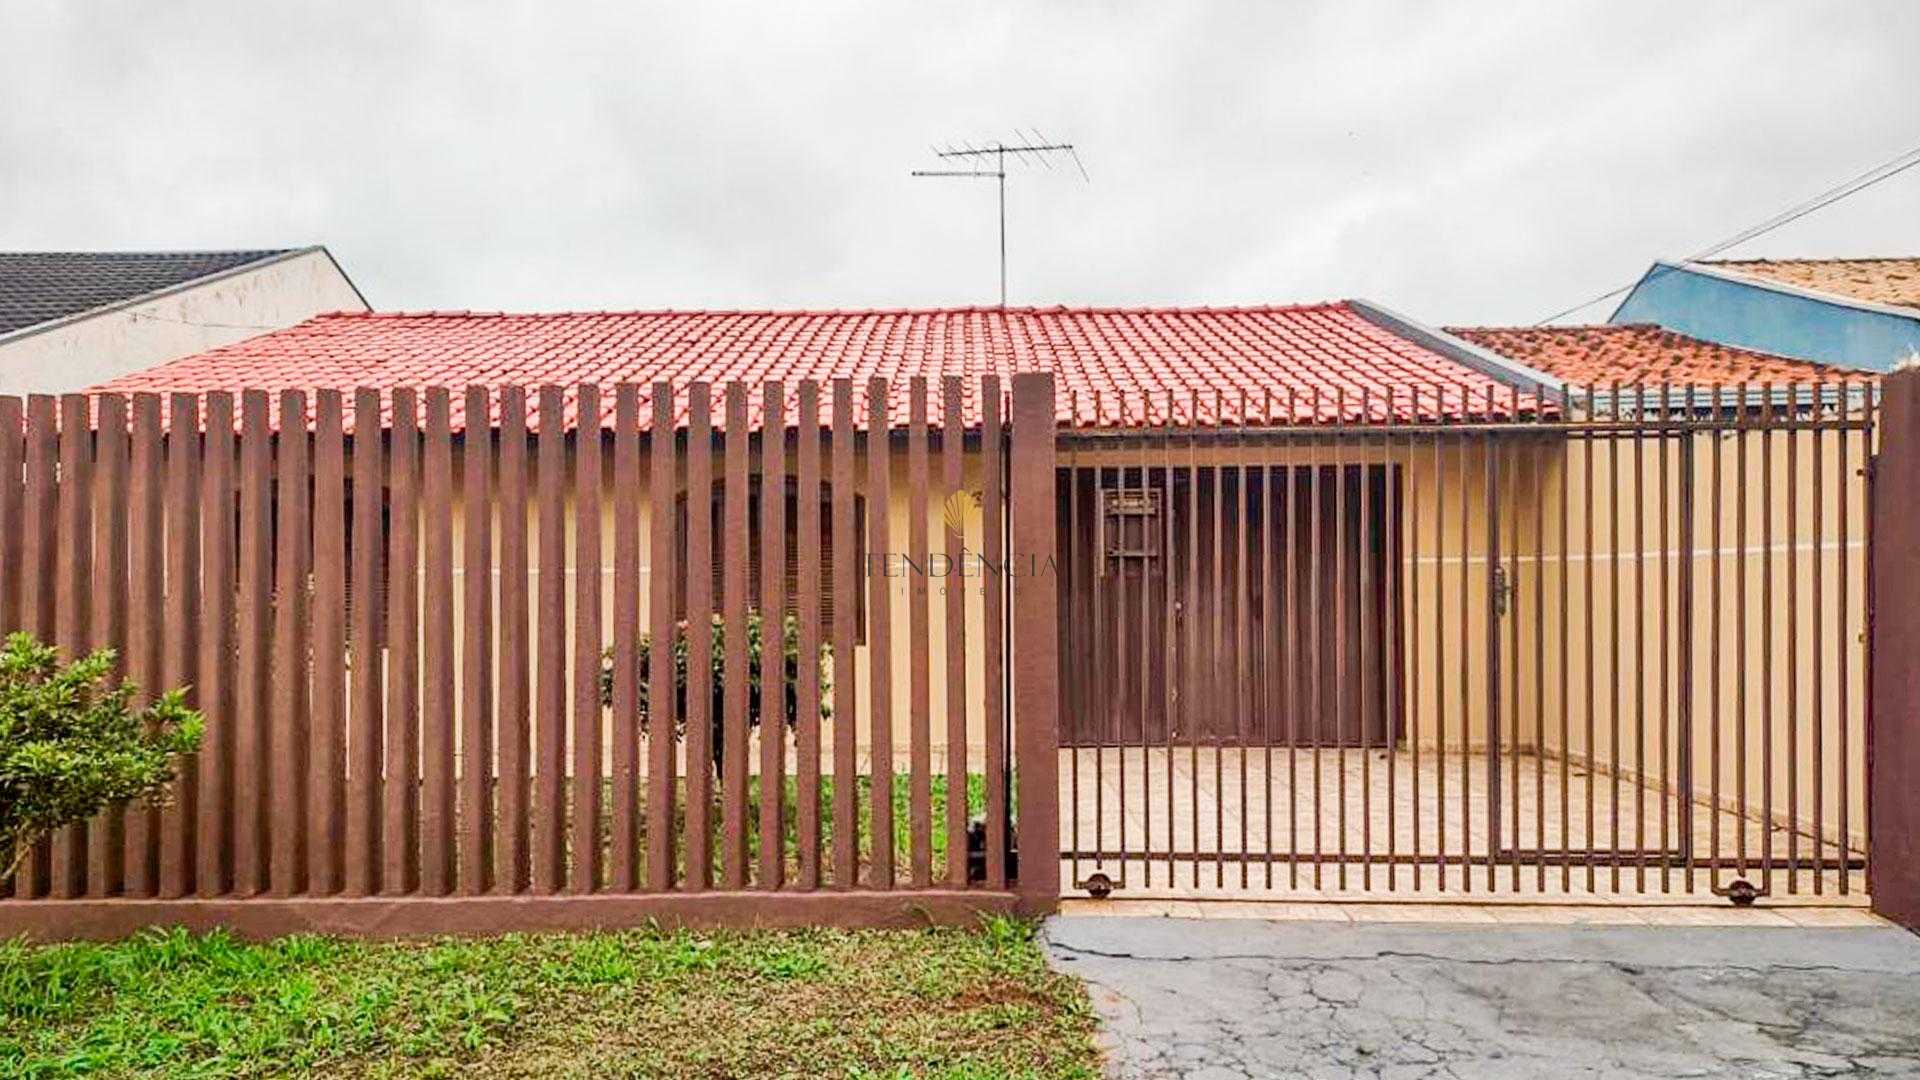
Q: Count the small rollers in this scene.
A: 2